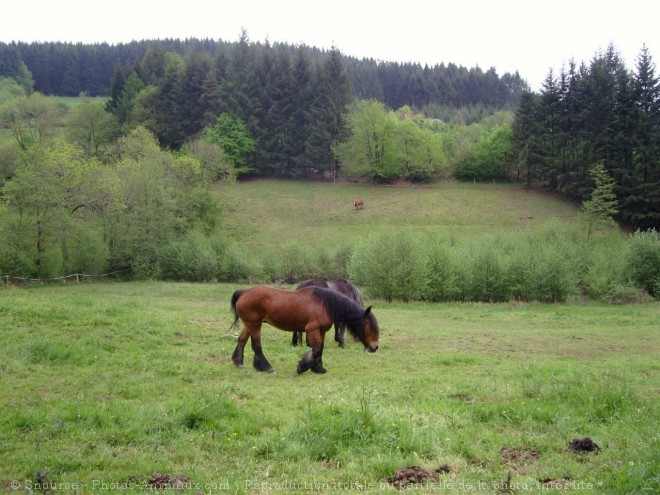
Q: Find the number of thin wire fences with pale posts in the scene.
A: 1